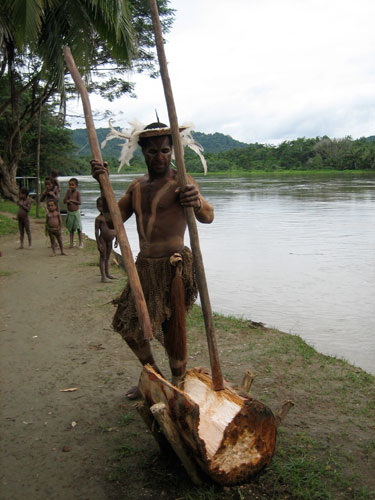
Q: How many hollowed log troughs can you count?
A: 1